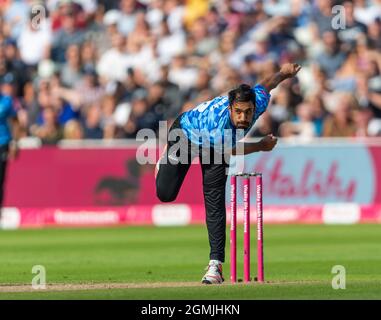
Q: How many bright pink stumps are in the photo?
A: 3